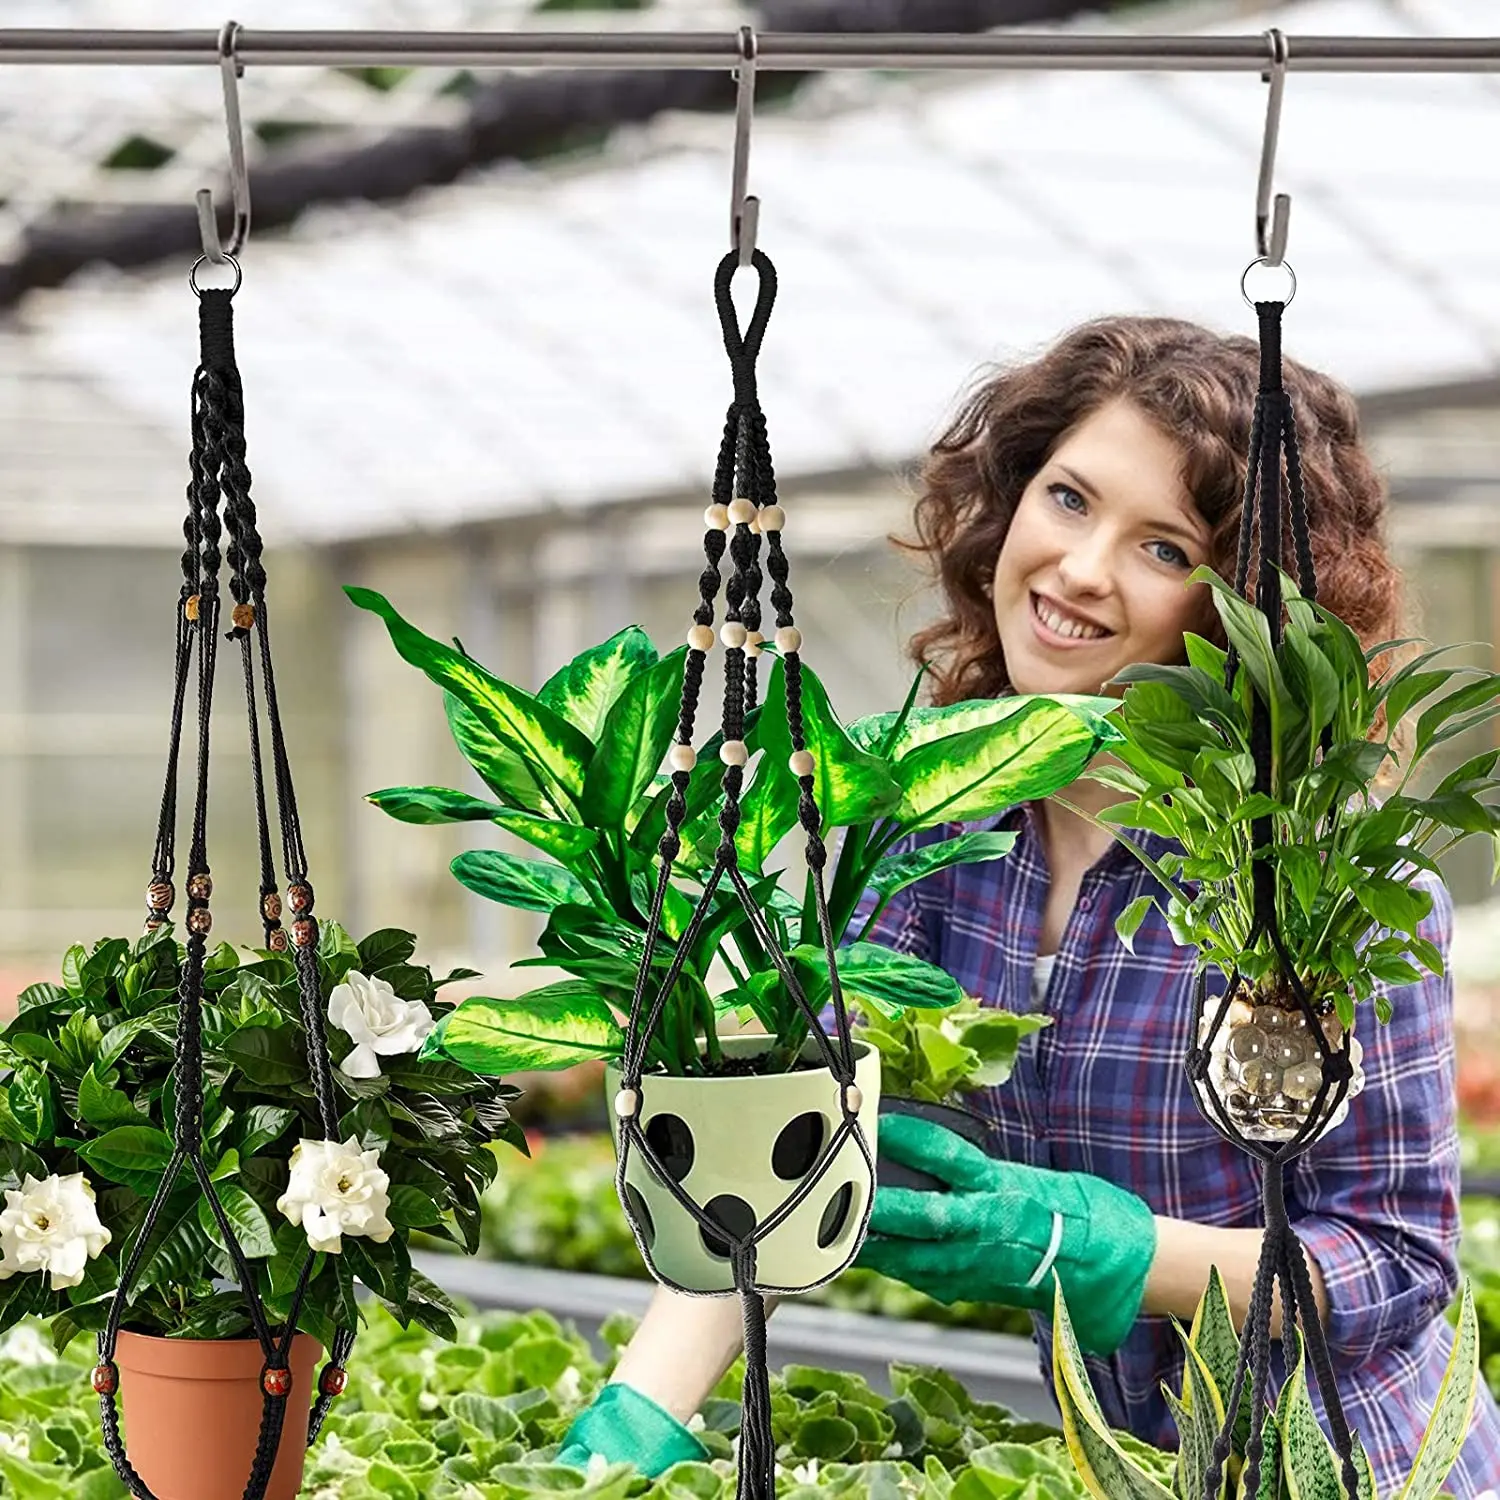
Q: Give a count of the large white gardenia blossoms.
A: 3